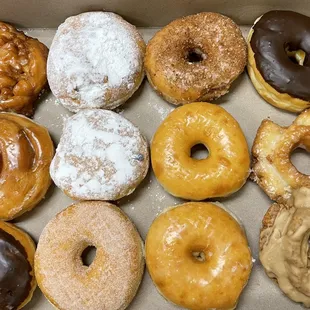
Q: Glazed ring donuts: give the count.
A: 2